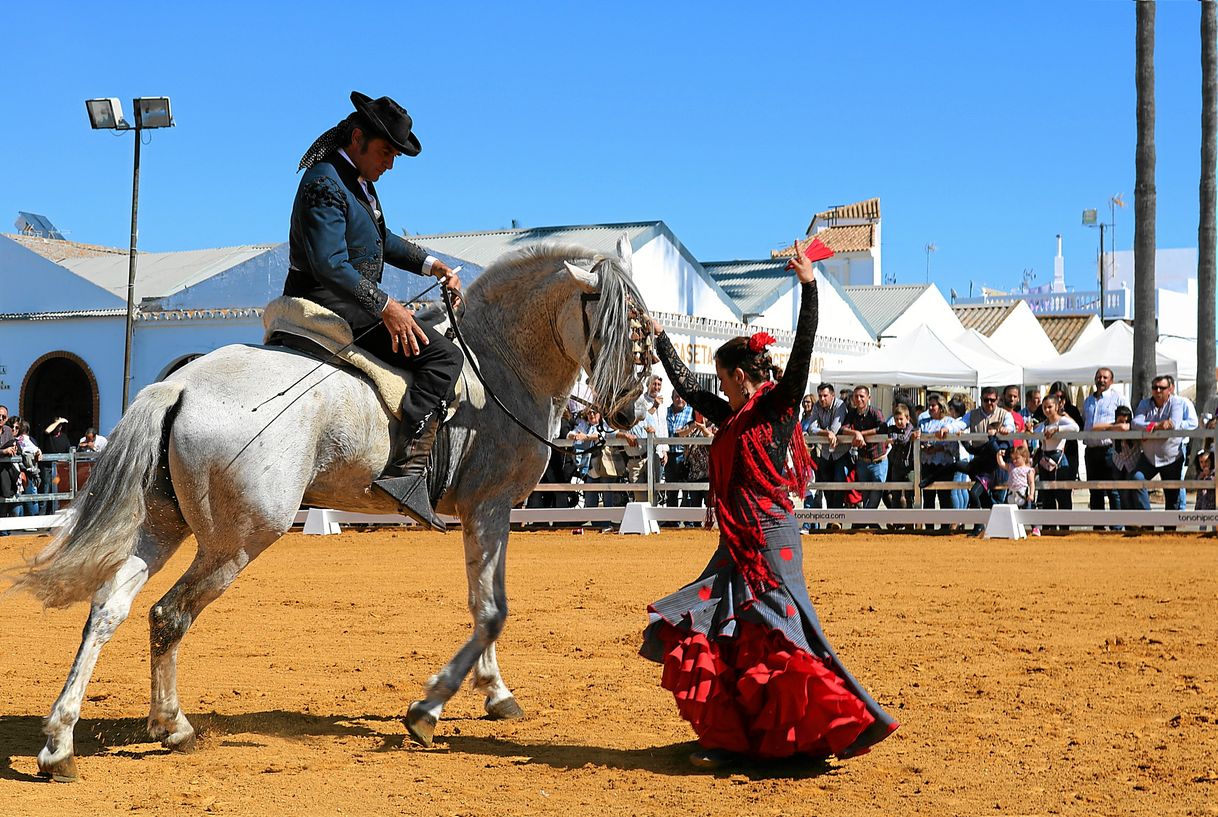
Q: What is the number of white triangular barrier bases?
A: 3